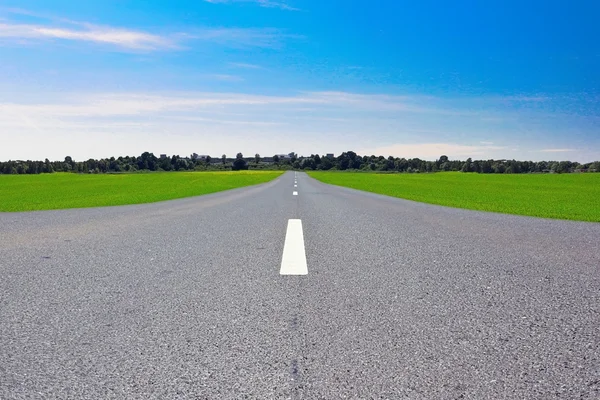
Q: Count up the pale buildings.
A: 2